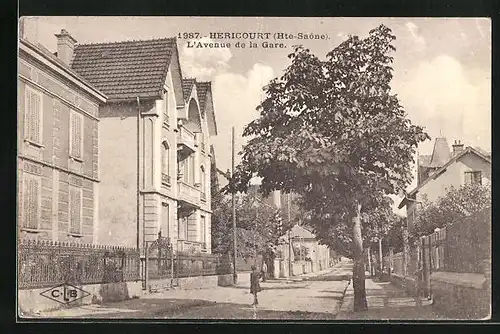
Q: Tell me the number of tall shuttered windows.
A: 4